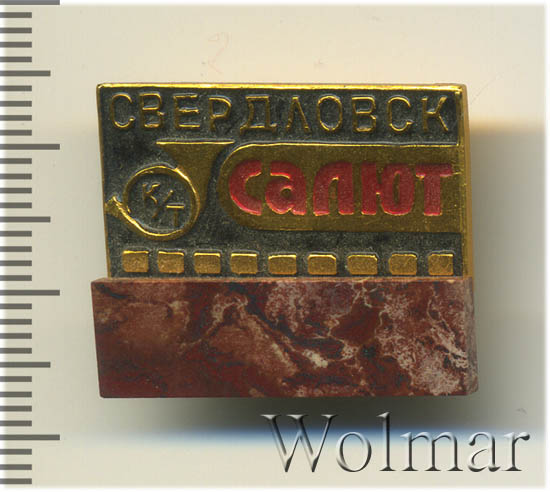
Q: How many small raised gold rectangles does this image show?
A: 9